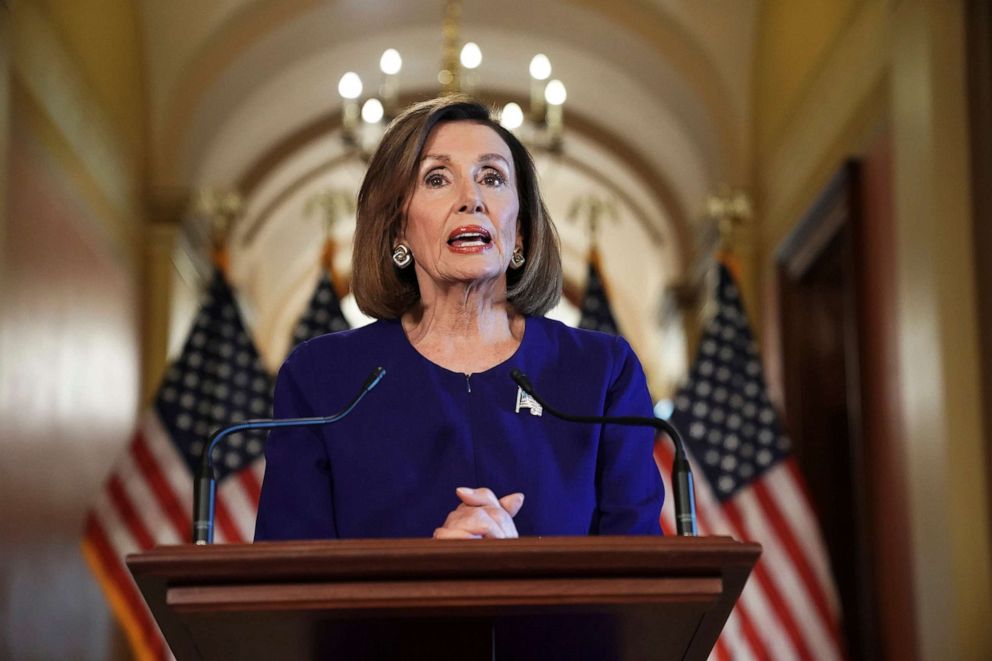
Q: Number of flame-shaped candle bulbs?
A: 7